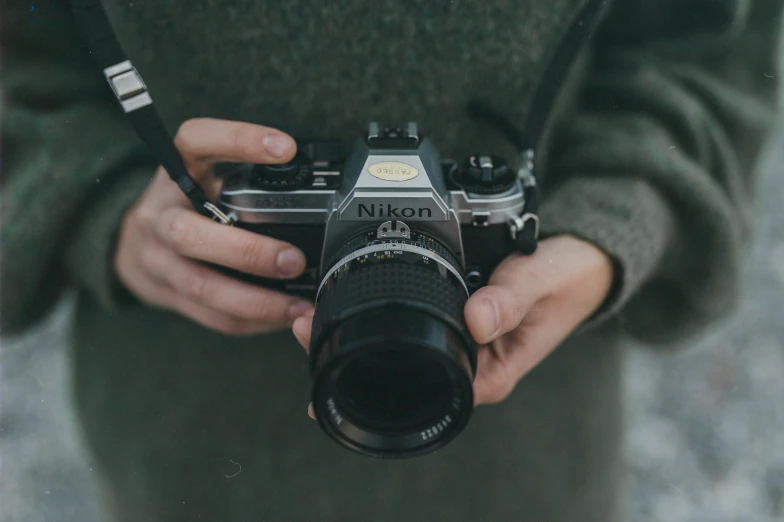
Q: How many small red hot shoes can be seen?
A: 0